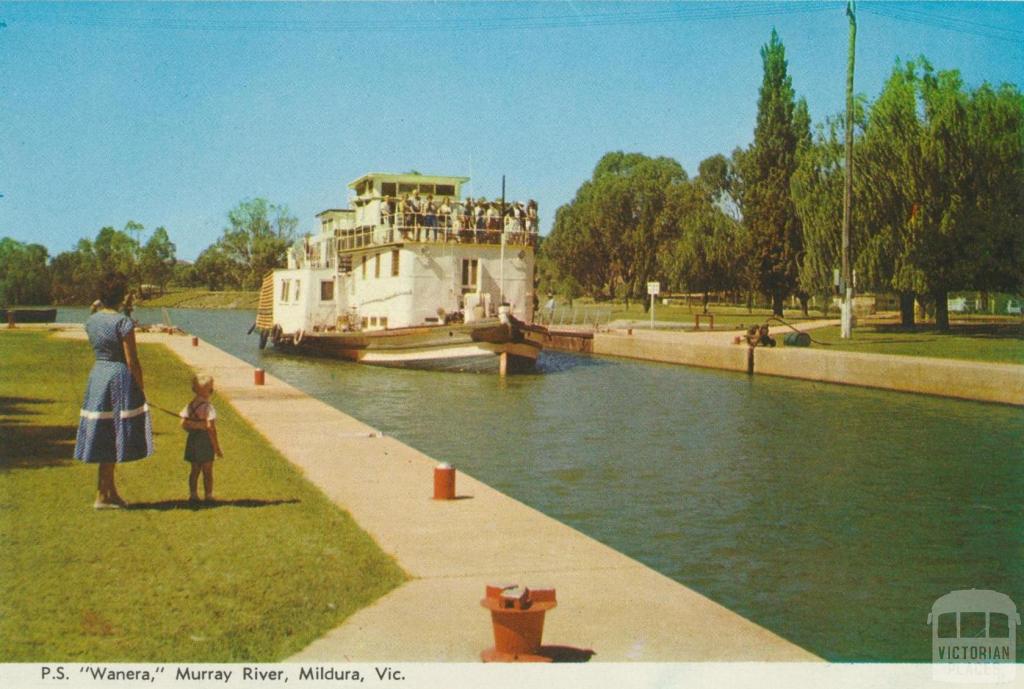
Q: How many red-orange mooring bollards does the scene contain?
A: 4